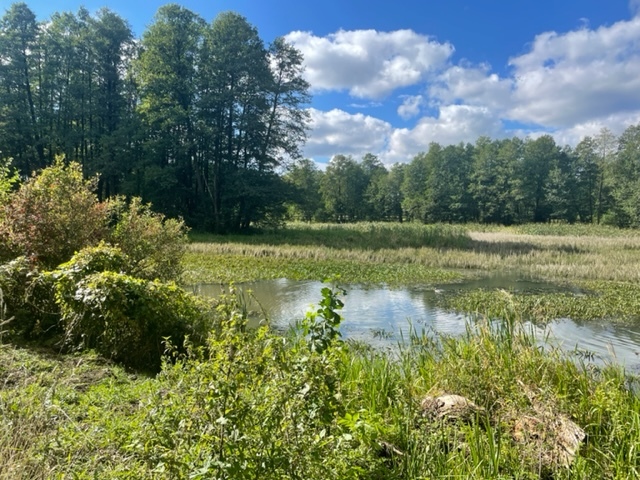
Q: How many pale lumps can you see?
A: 2